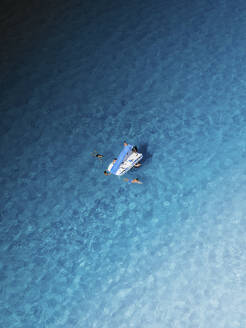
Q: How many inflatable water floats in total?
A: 1